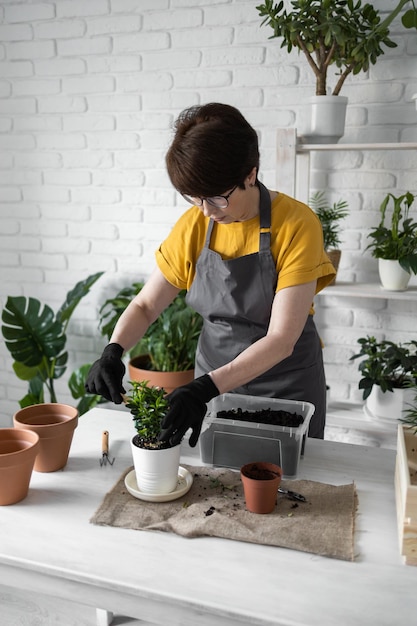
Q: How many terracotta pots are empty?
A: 2